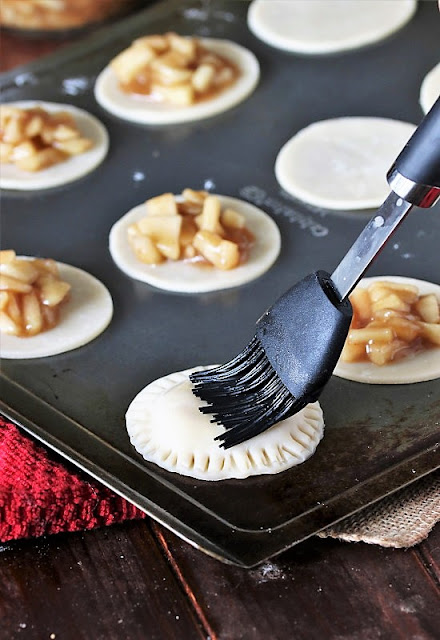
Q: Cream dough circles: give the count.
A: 9